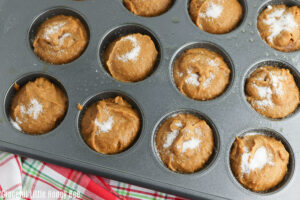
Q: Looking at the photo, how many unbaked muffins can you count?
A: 11